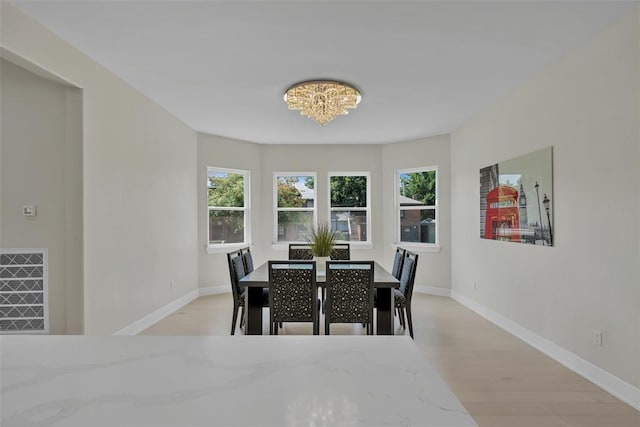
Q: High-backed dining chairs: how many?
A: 8